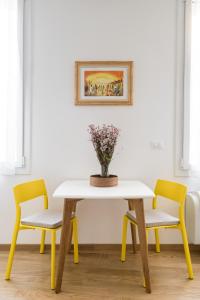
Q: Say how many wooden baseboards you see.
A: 1